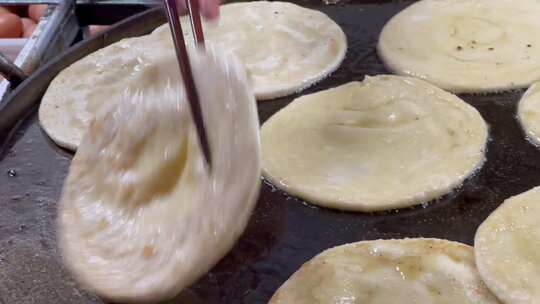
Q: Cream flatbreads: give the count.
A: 8